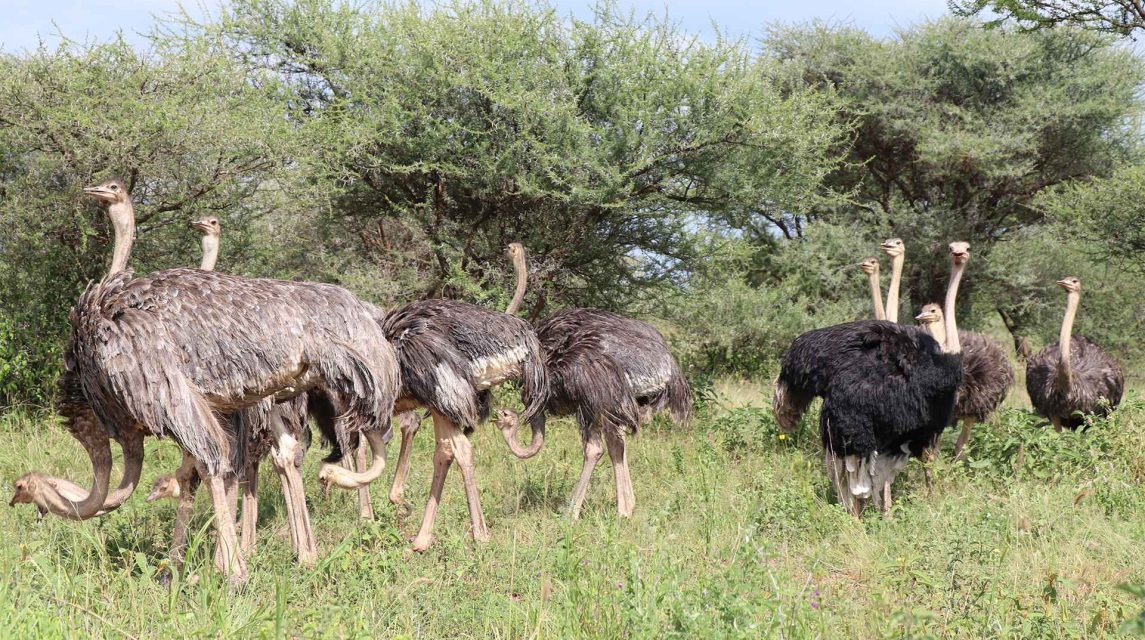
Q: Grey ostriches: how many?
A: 12